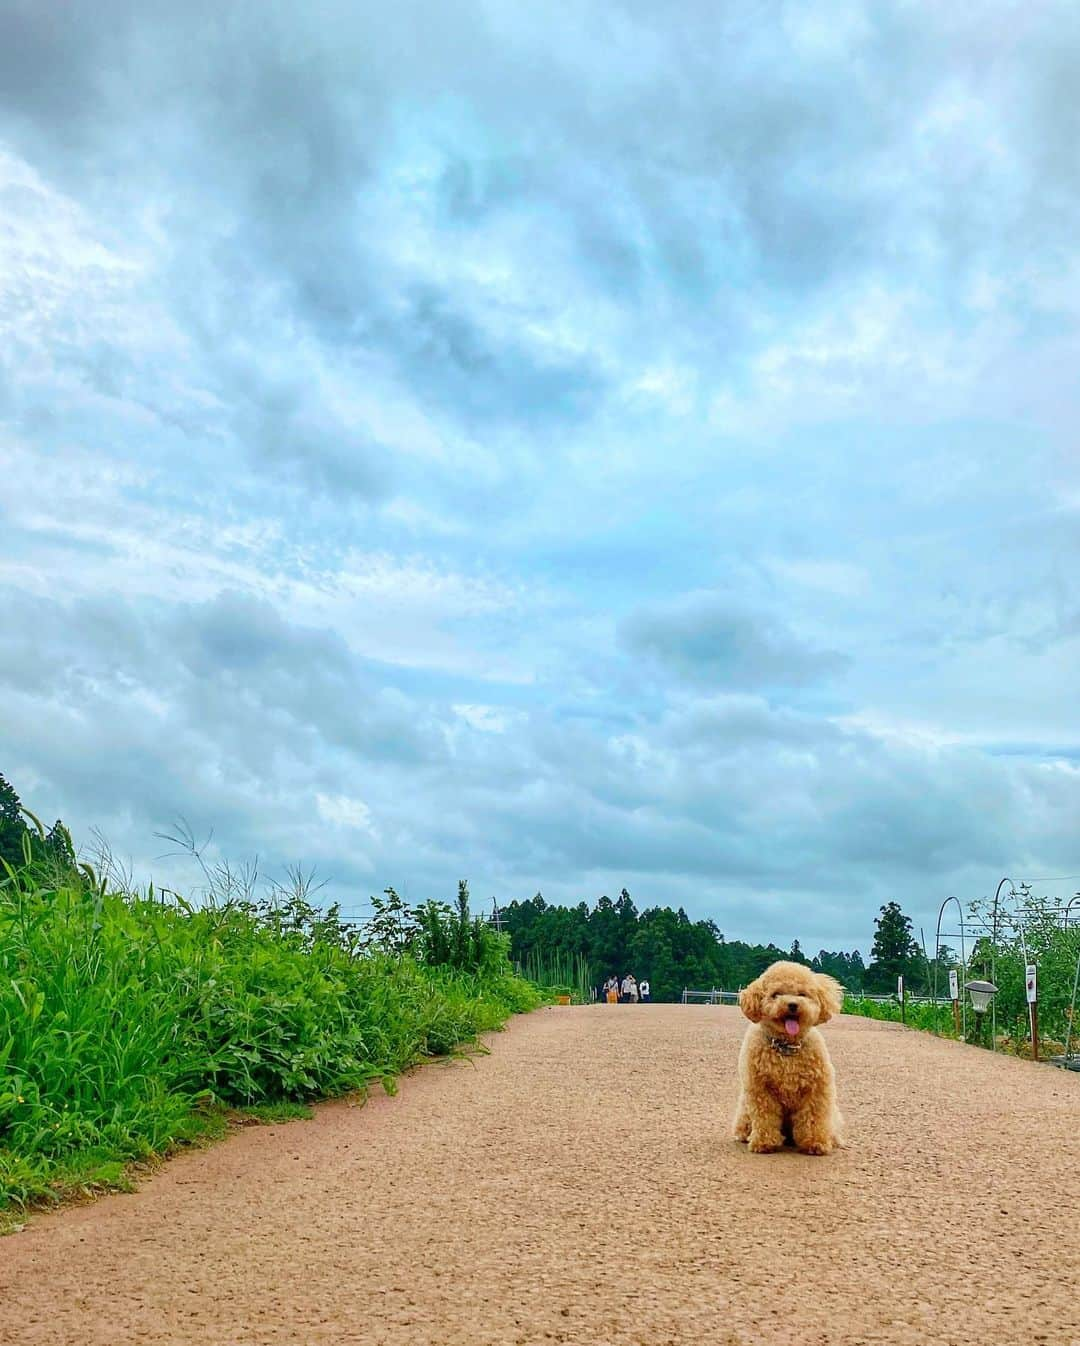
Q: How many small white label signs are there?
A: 3